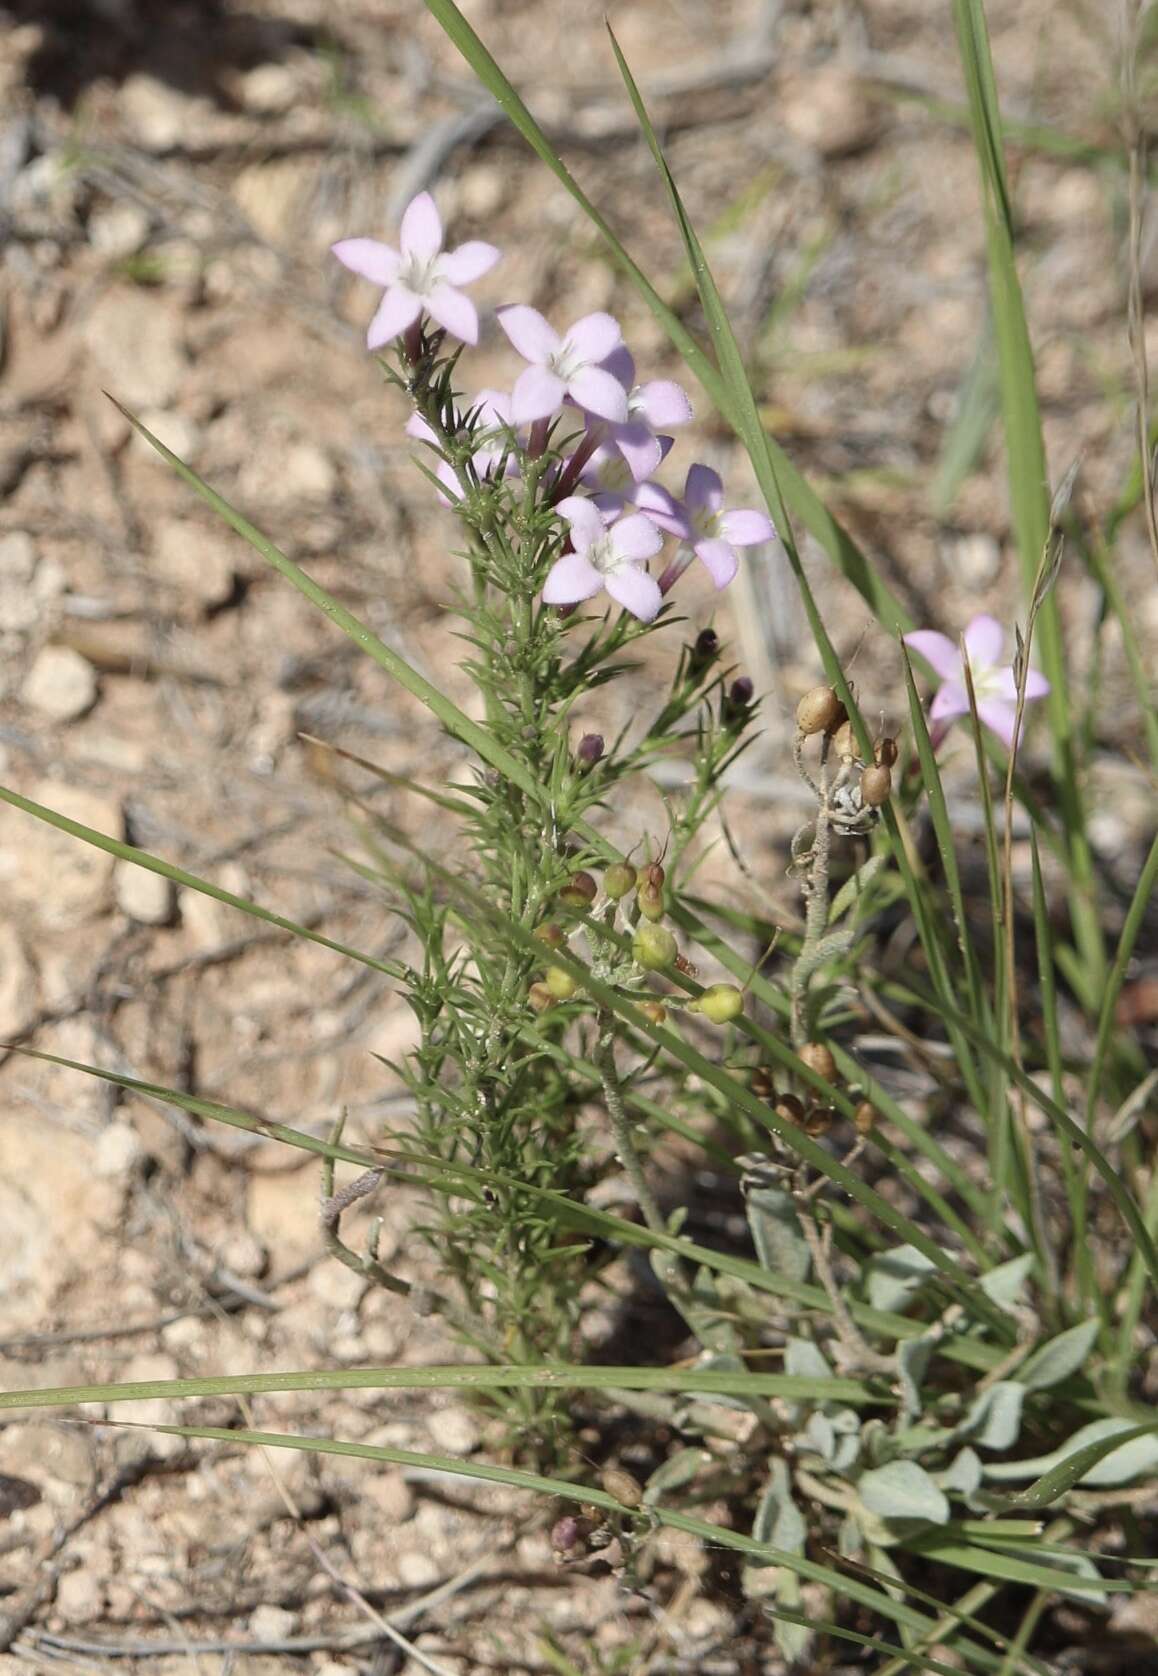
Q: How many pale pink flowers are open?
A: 8